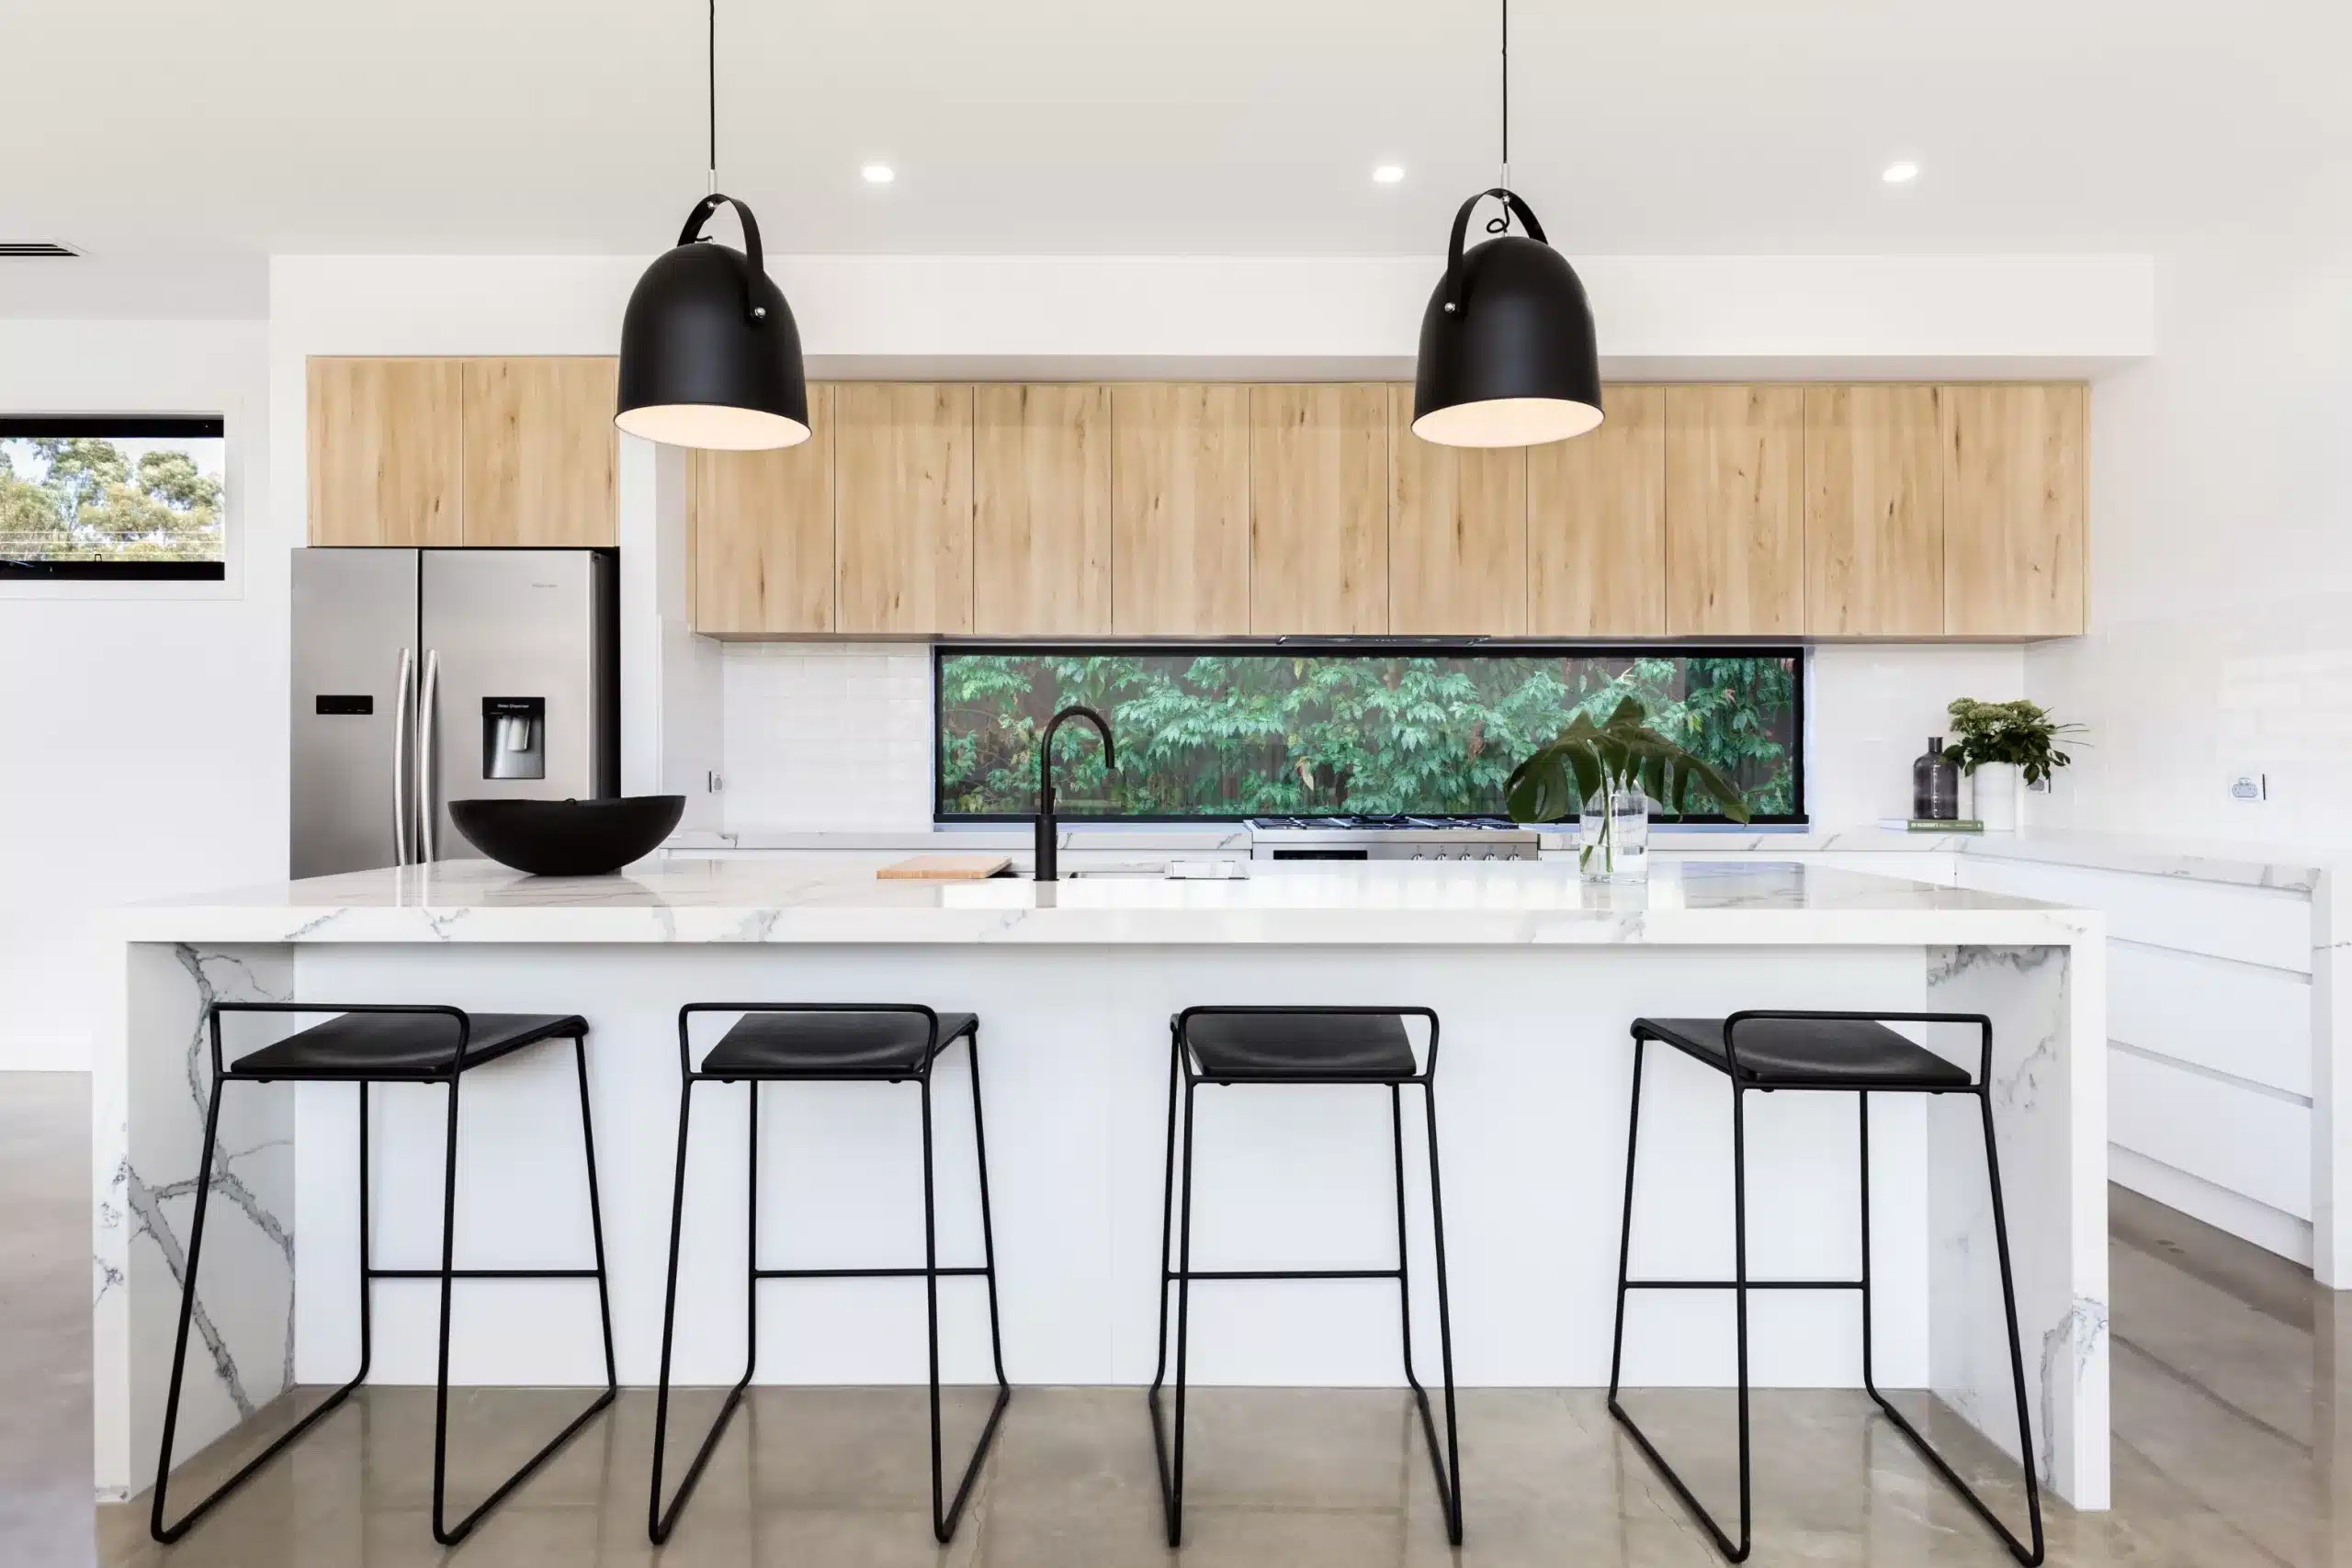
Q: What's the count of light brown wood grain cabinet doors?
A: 12